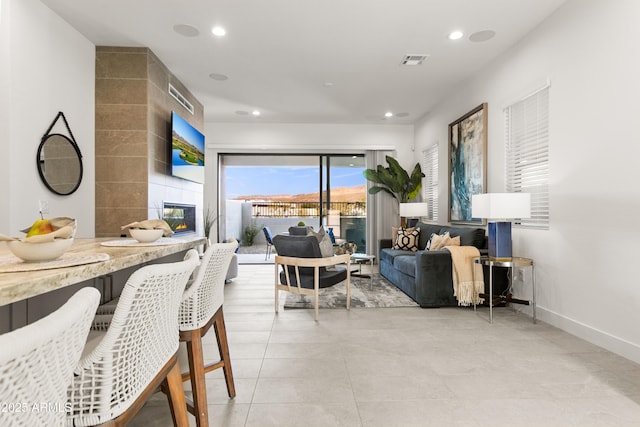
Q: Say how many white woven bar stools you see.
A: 3